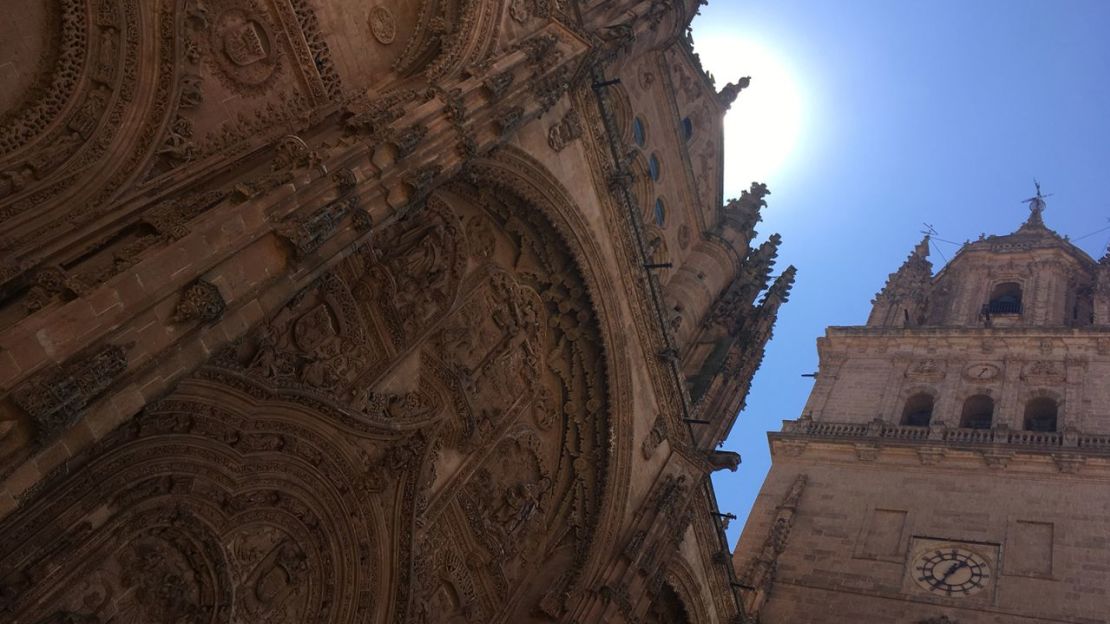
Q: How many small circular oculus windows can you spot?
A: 4